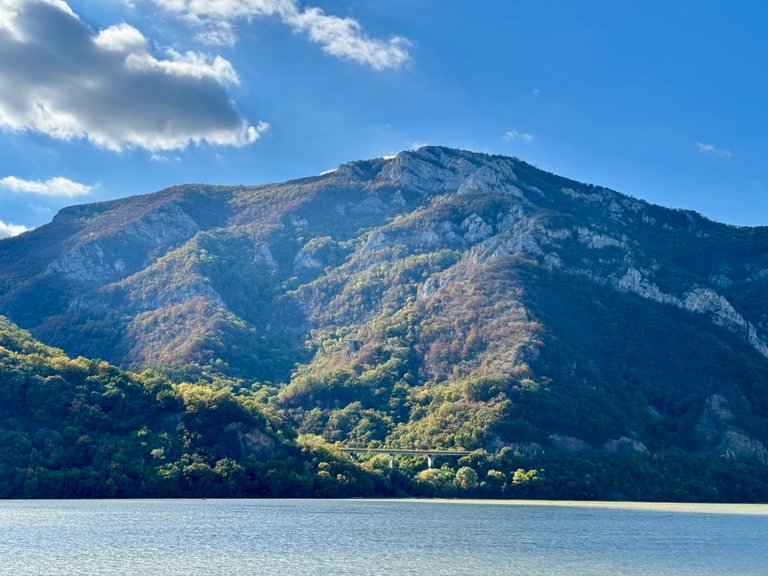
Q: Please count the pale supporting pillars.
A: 3